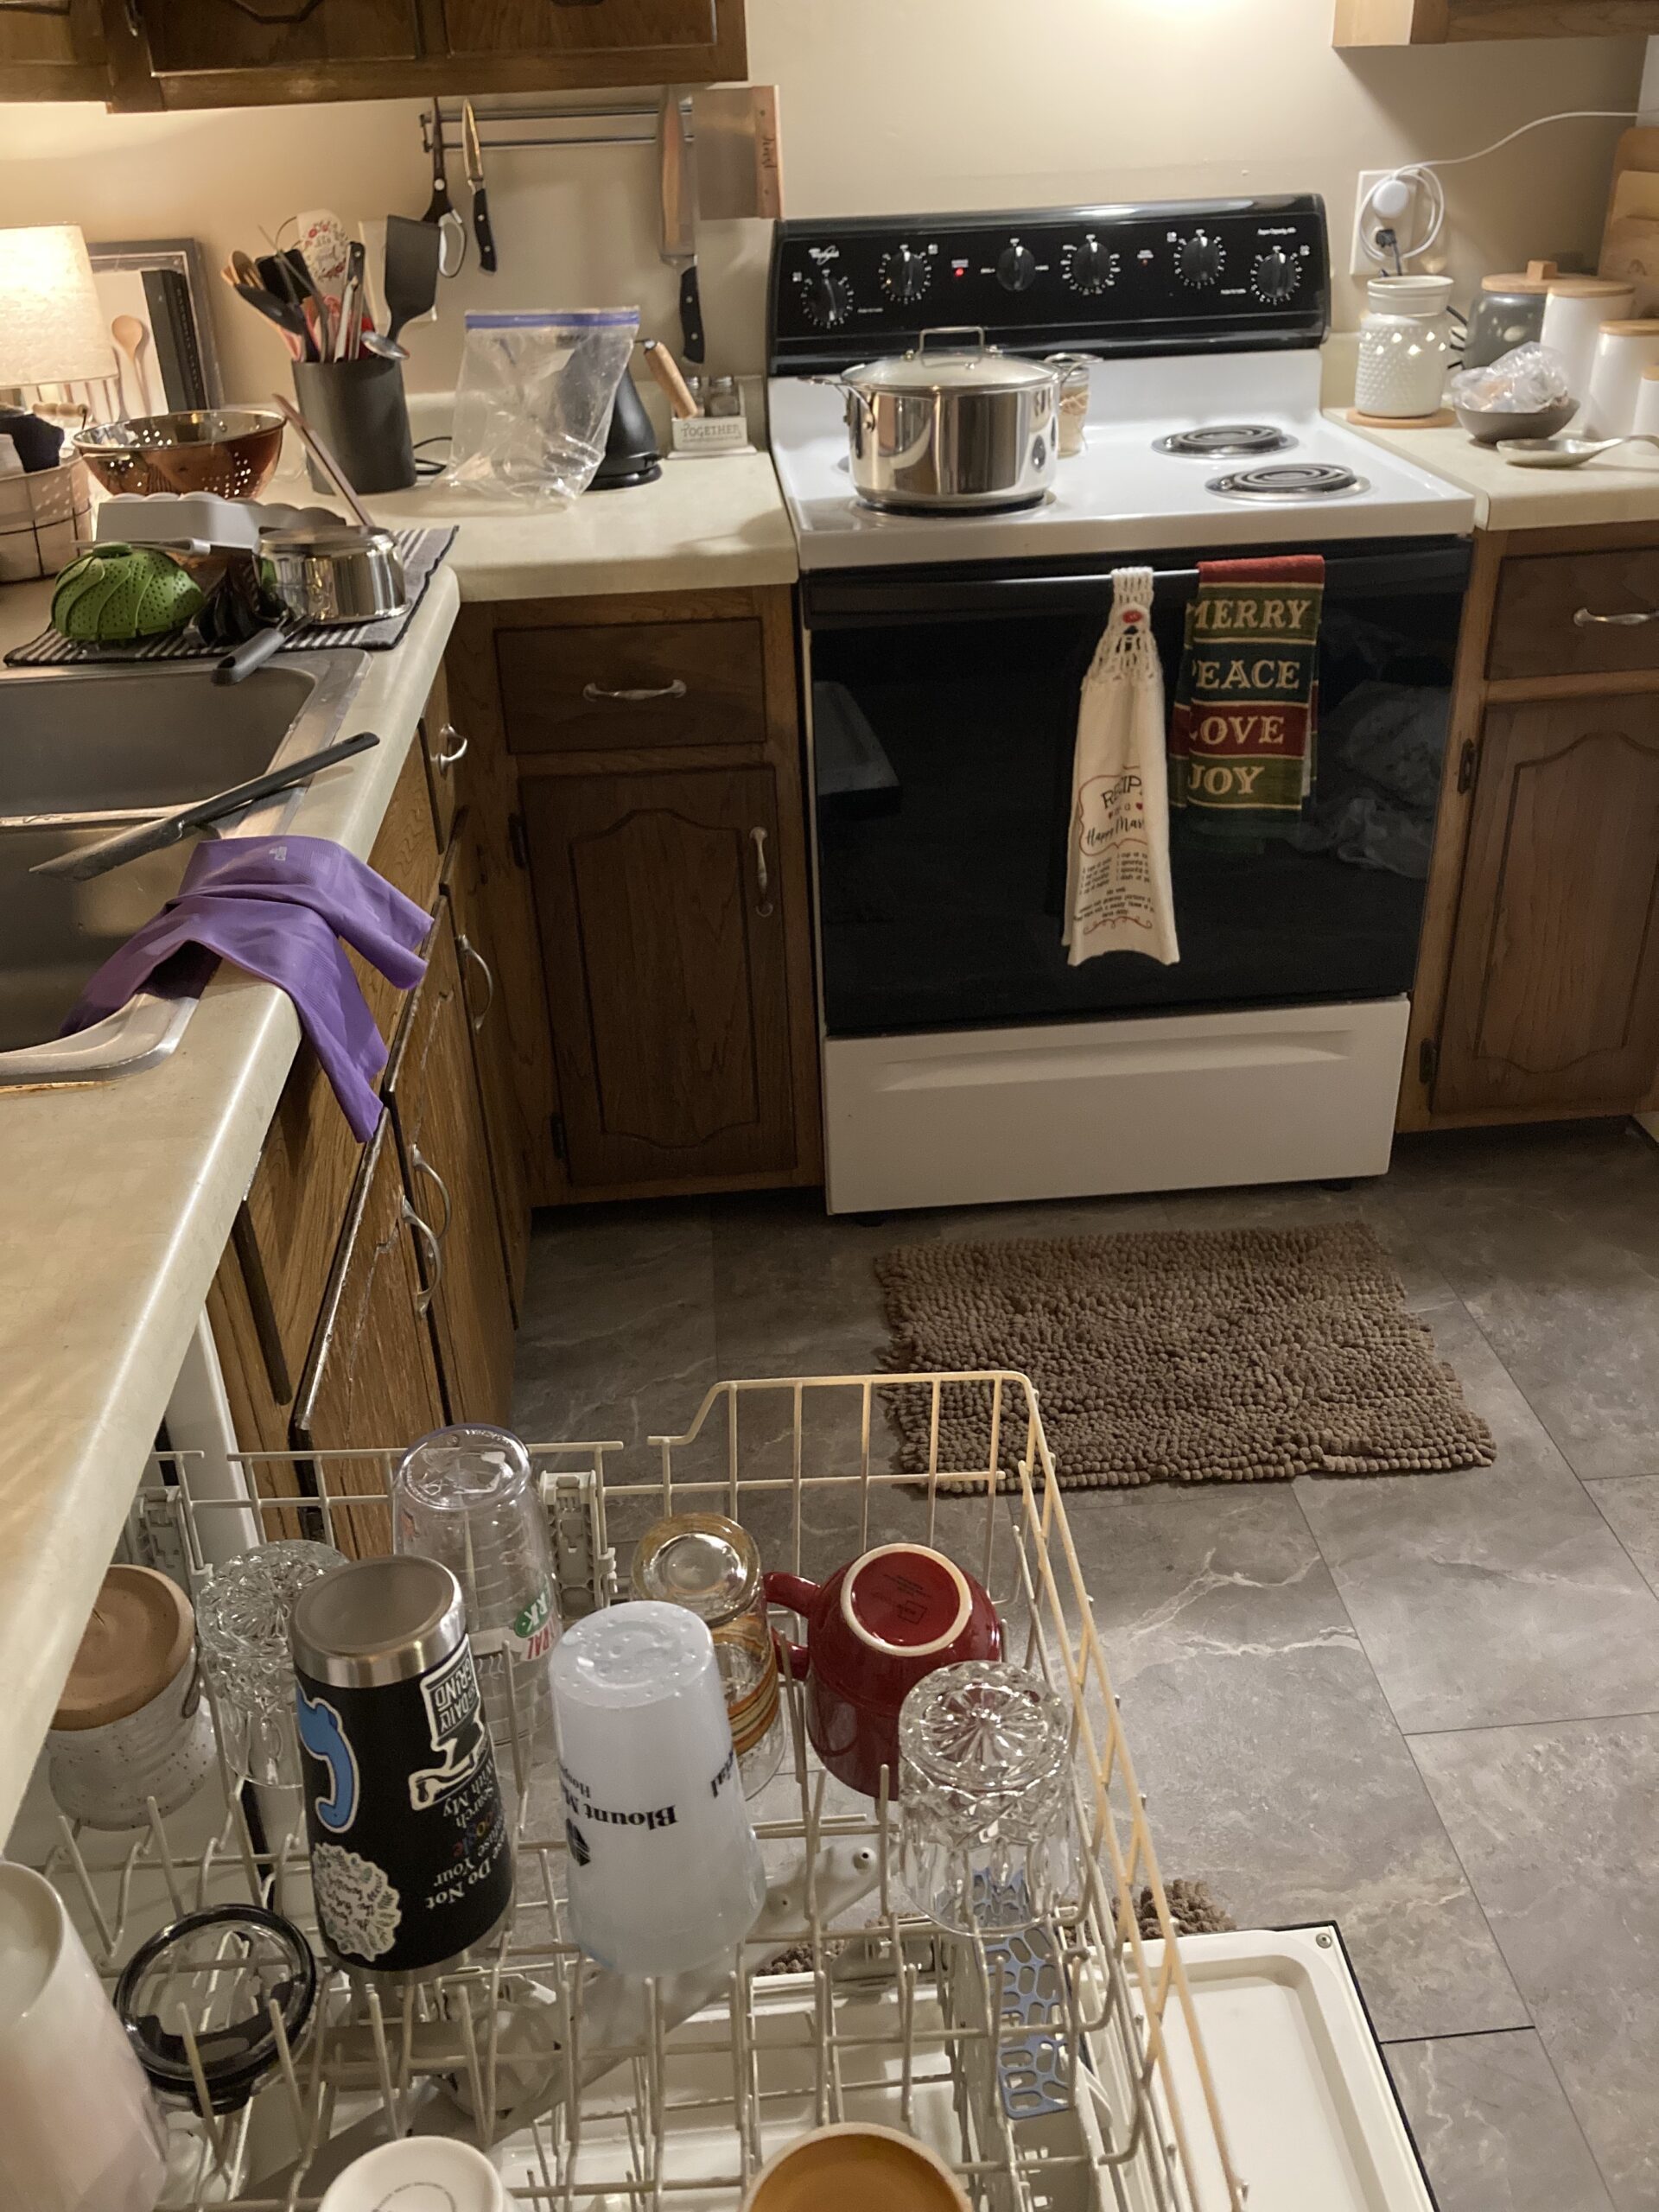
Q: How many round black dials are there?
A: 6